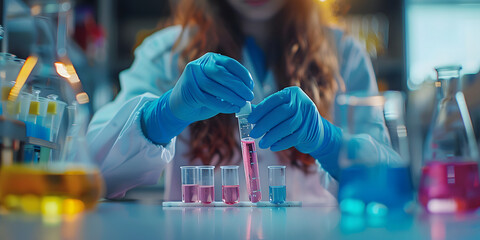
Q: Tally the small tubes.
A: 4